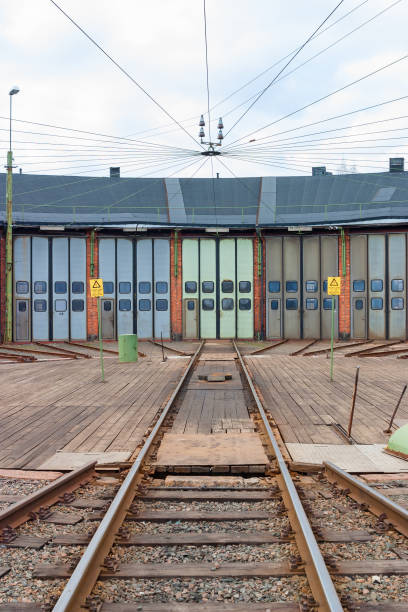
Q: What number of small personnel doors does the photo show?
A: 5